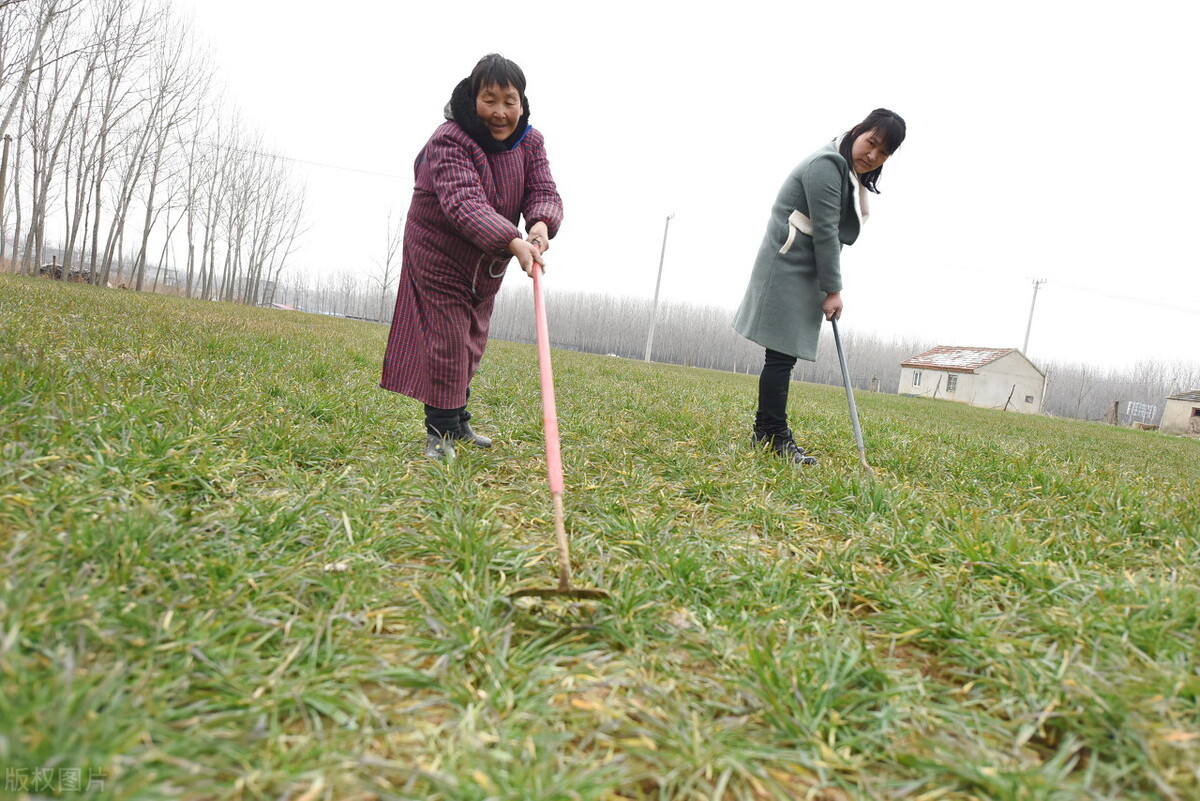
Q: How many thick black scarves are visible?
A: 1